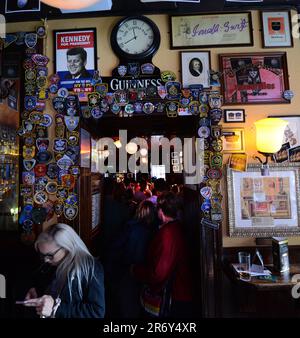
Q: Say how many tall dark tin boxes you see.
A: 1